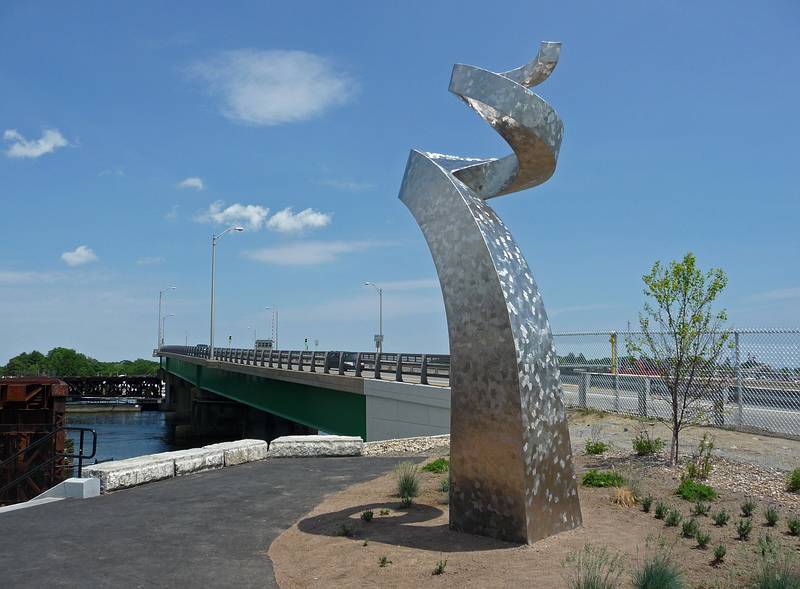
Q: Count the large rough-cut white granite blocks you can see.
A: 4